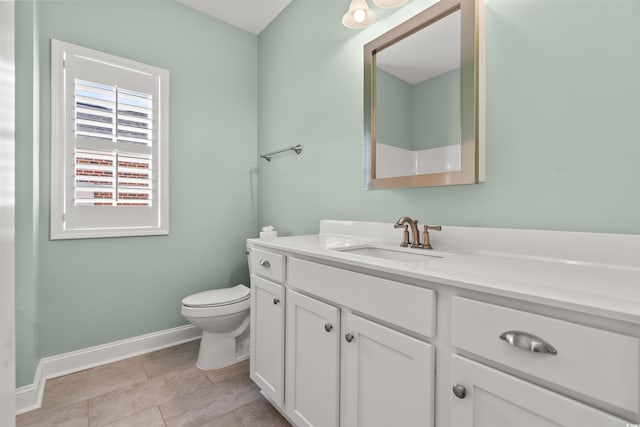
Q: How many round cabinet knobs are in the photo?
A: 4